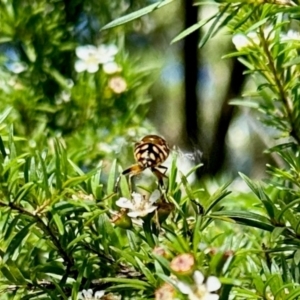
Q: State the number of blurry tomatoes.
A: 0